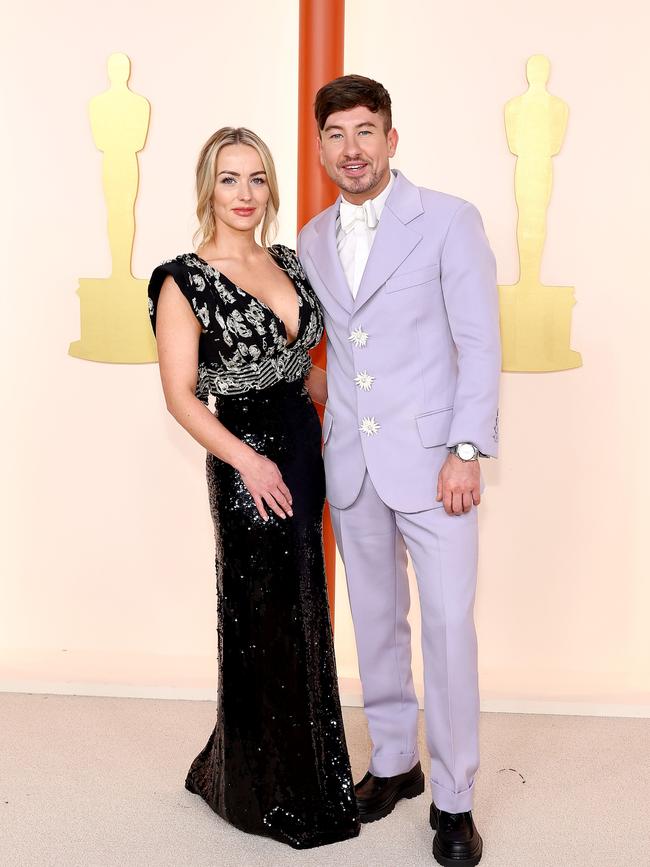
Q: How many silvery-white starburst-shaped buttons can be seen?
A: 3